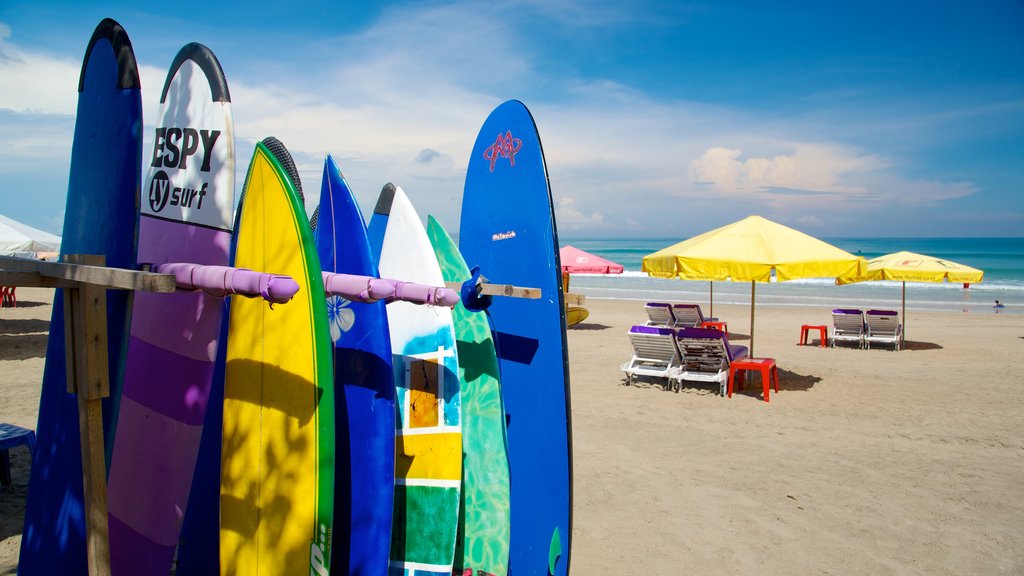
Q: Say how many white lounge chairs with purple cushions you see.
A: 6